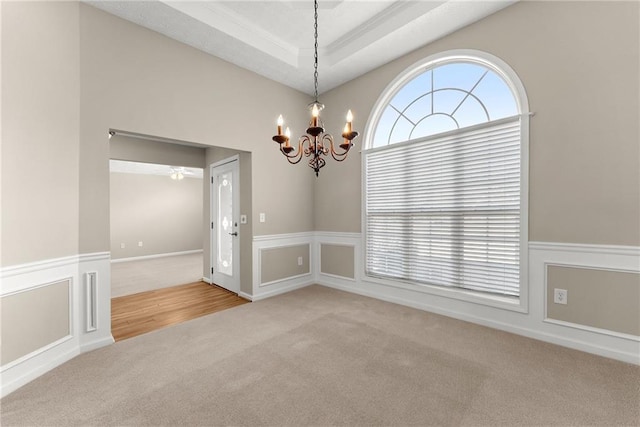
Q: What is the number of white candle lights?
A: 5